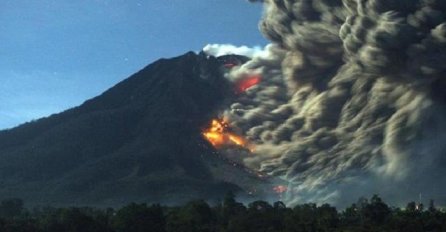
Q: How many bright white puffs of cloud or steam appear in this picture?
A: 1